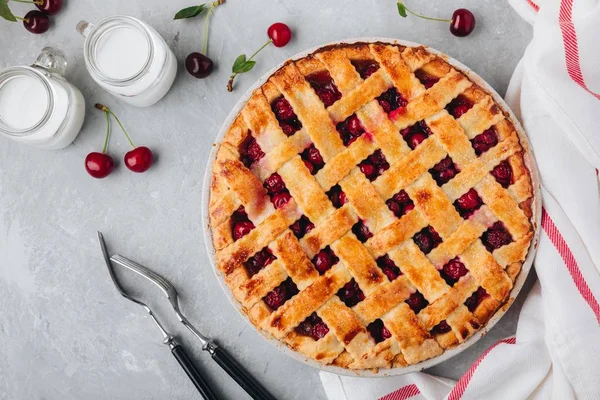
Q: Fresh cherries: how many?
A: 7